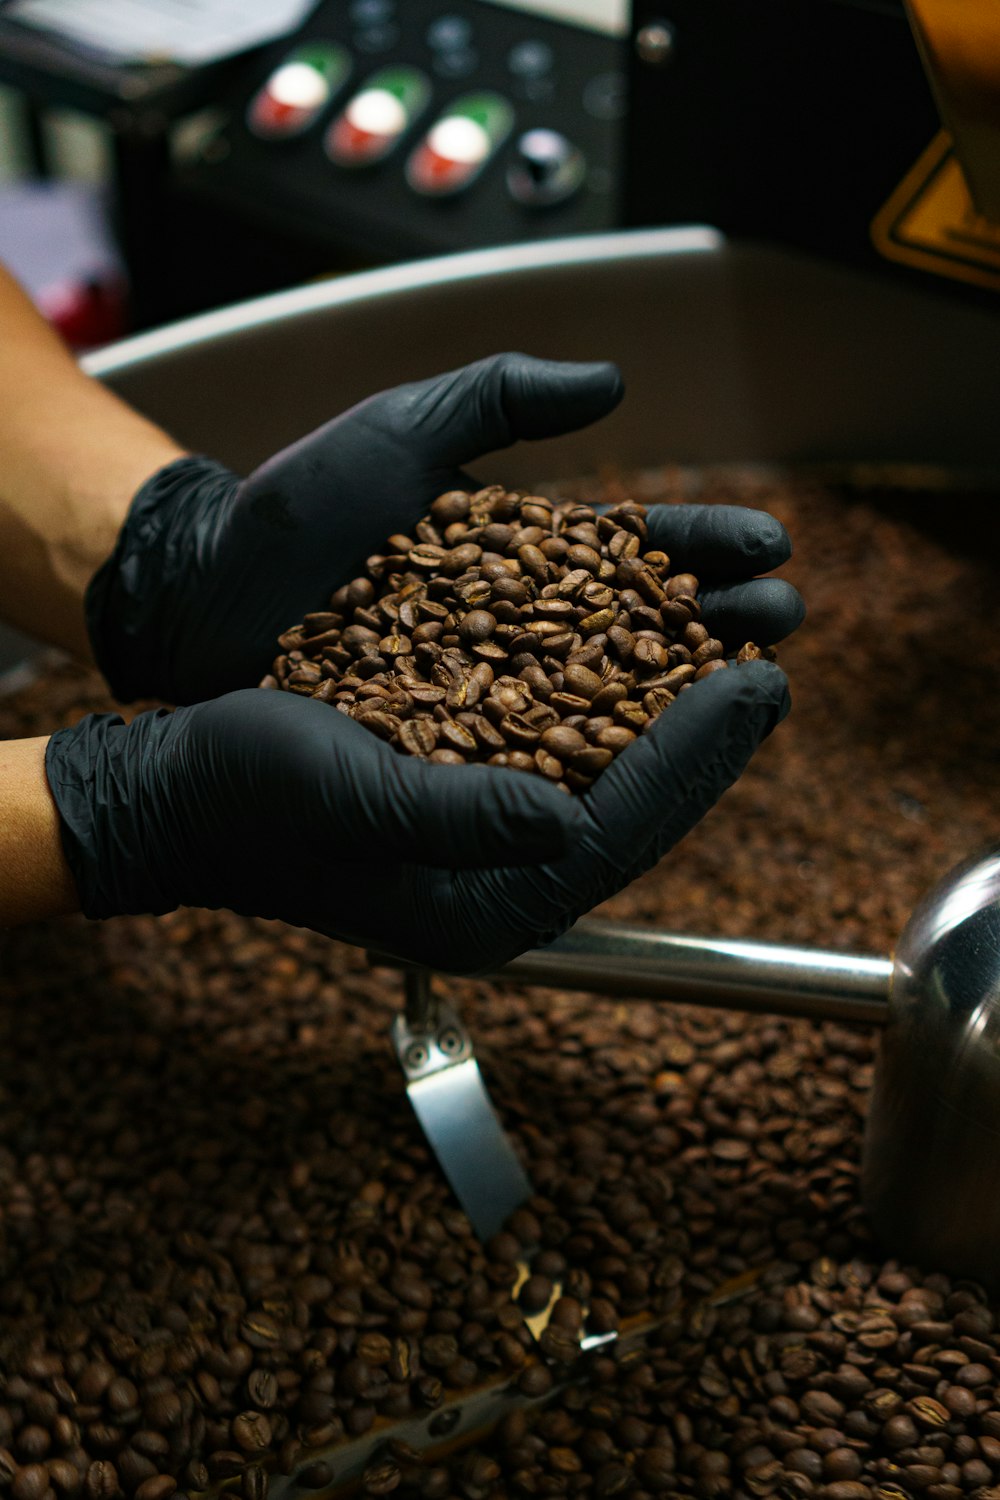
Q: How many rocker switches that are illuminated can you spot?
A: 3